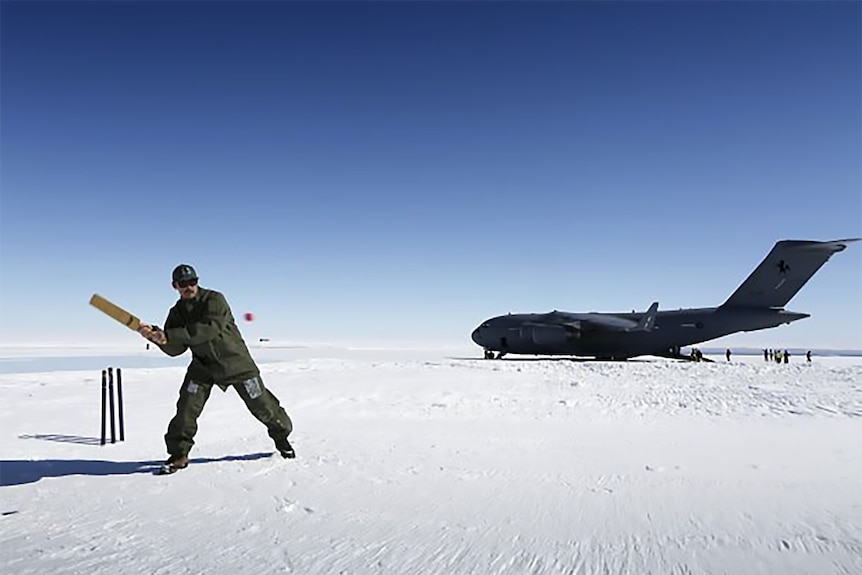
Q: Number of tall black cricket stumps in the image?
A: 3